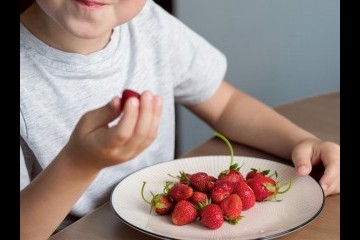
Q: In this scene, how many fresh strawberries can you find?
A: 15